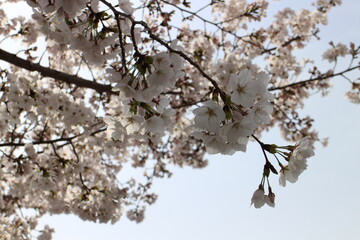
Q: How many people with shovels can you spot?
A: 0